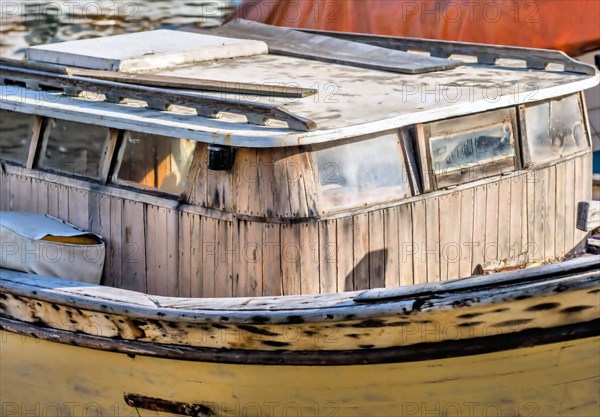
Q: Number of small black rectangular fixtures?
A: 1